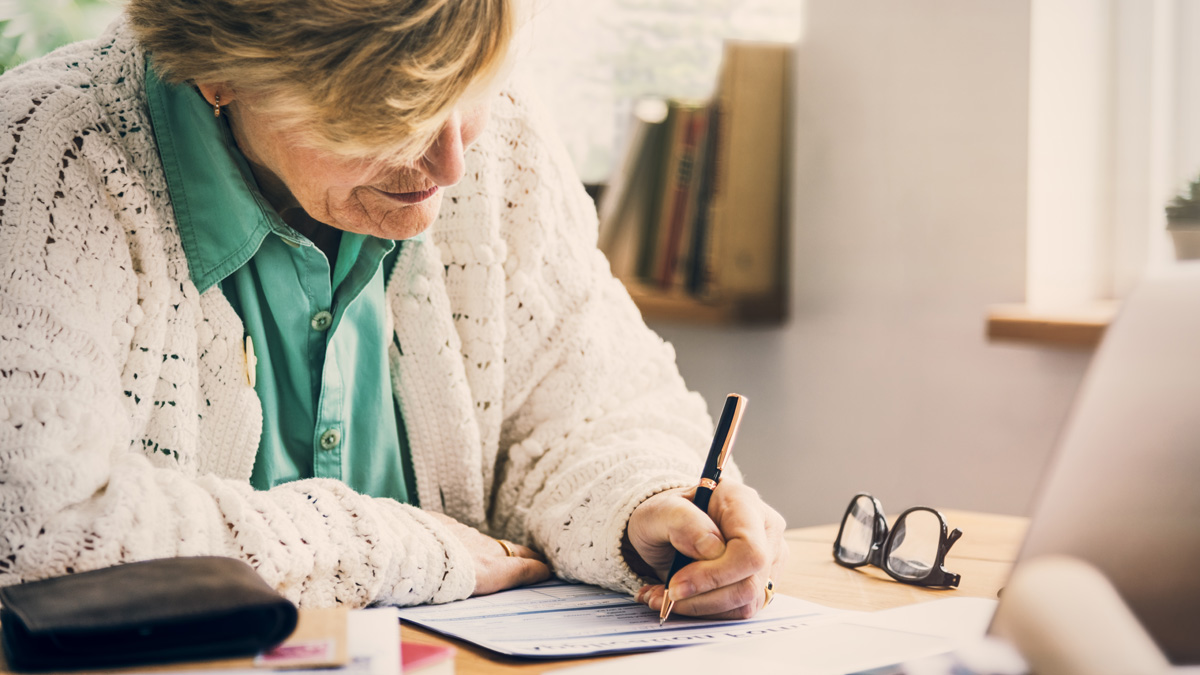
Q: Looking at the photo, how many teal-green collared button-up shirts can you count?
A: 1